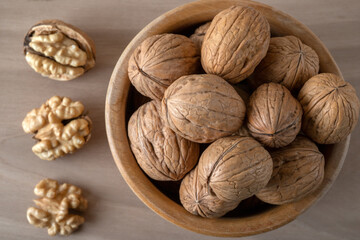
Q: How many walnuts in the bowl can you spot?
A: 11